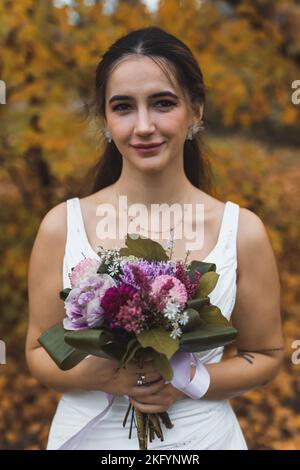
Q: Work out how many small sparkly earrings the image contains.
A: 2